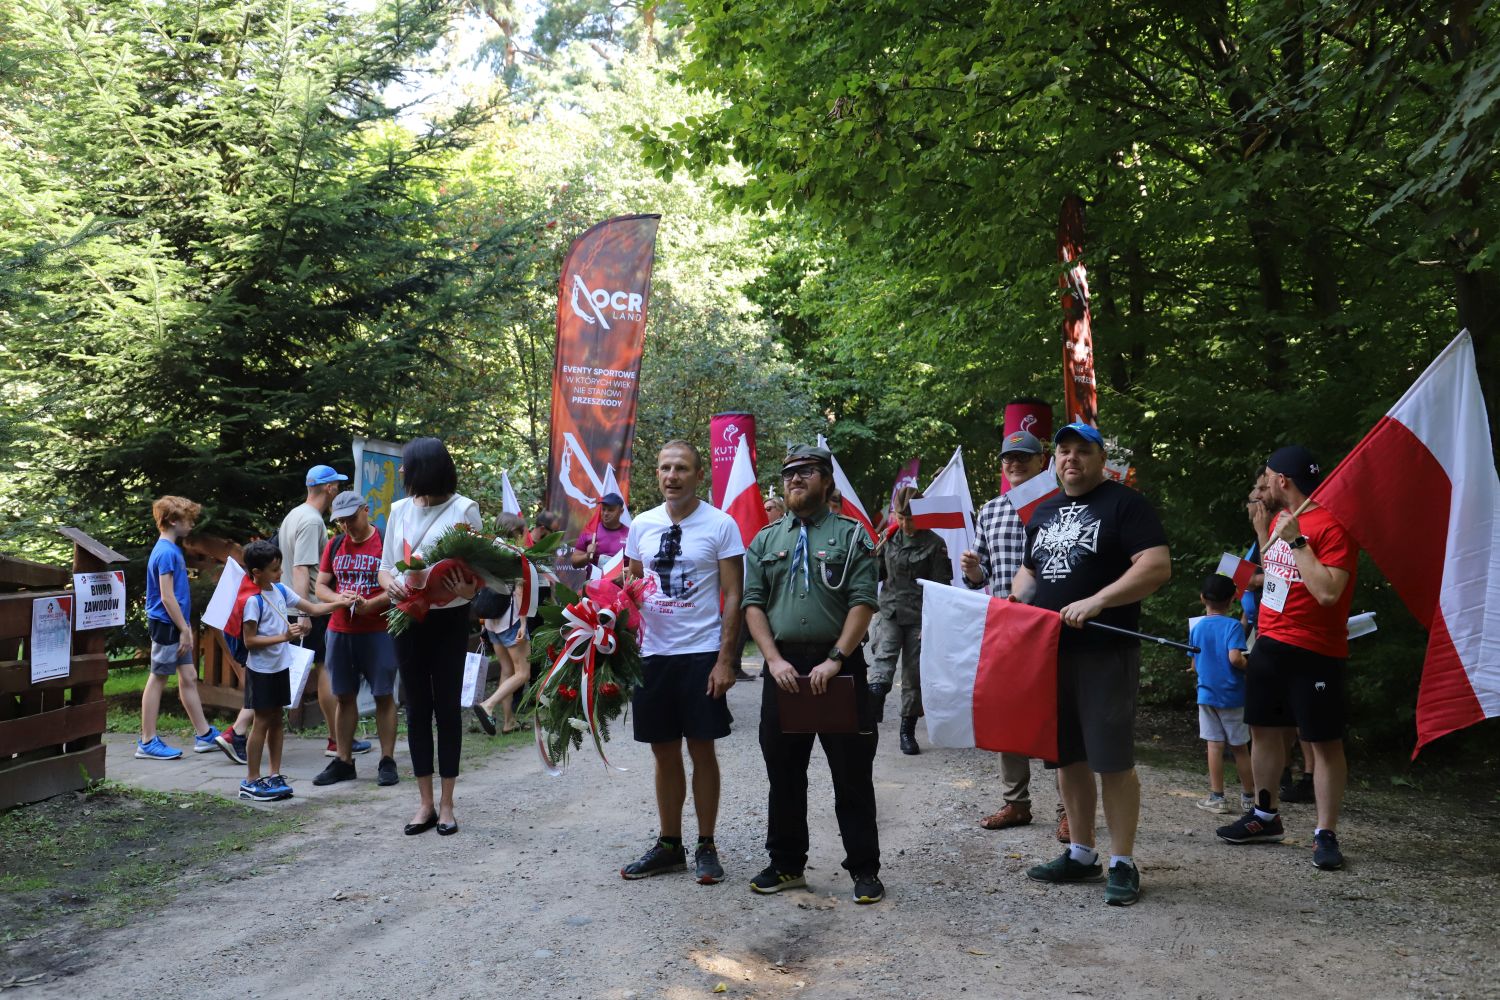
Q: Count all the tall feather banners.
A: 2